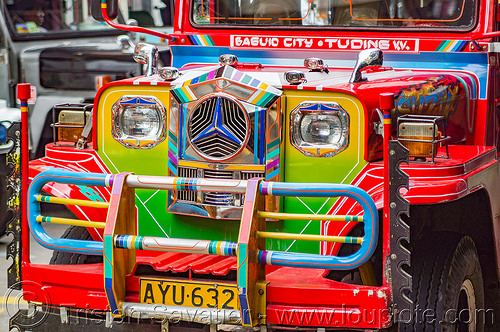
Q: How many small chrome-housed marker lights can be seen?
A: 4